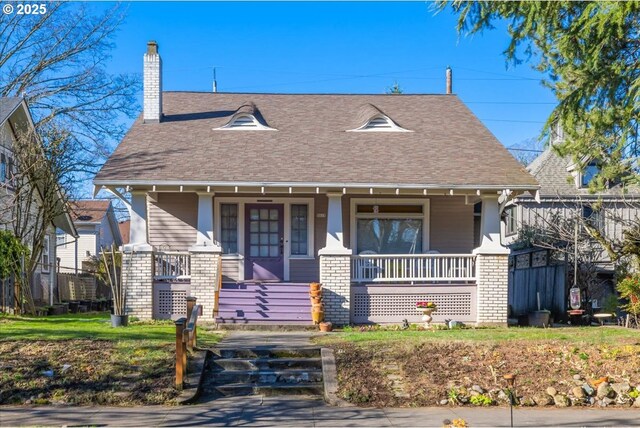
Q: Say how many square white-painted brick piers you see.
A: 4